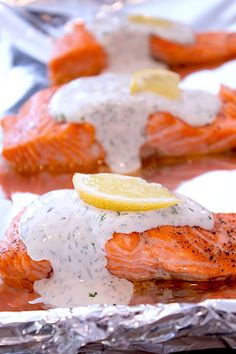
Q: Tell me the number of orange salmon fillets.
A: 3